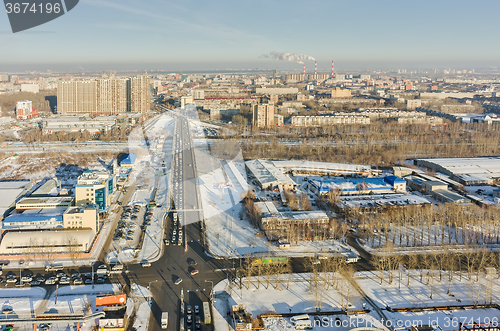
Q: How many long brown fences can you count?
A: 2